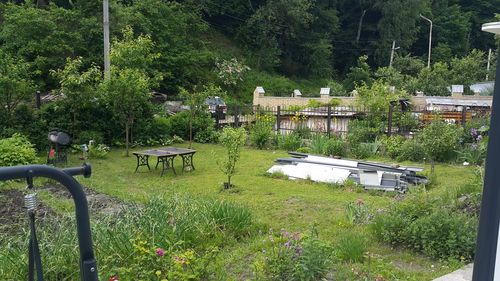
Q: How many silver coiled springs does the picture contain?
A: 1